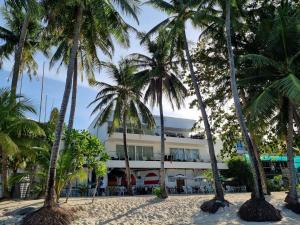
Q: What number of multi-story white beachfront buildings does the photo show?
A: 1